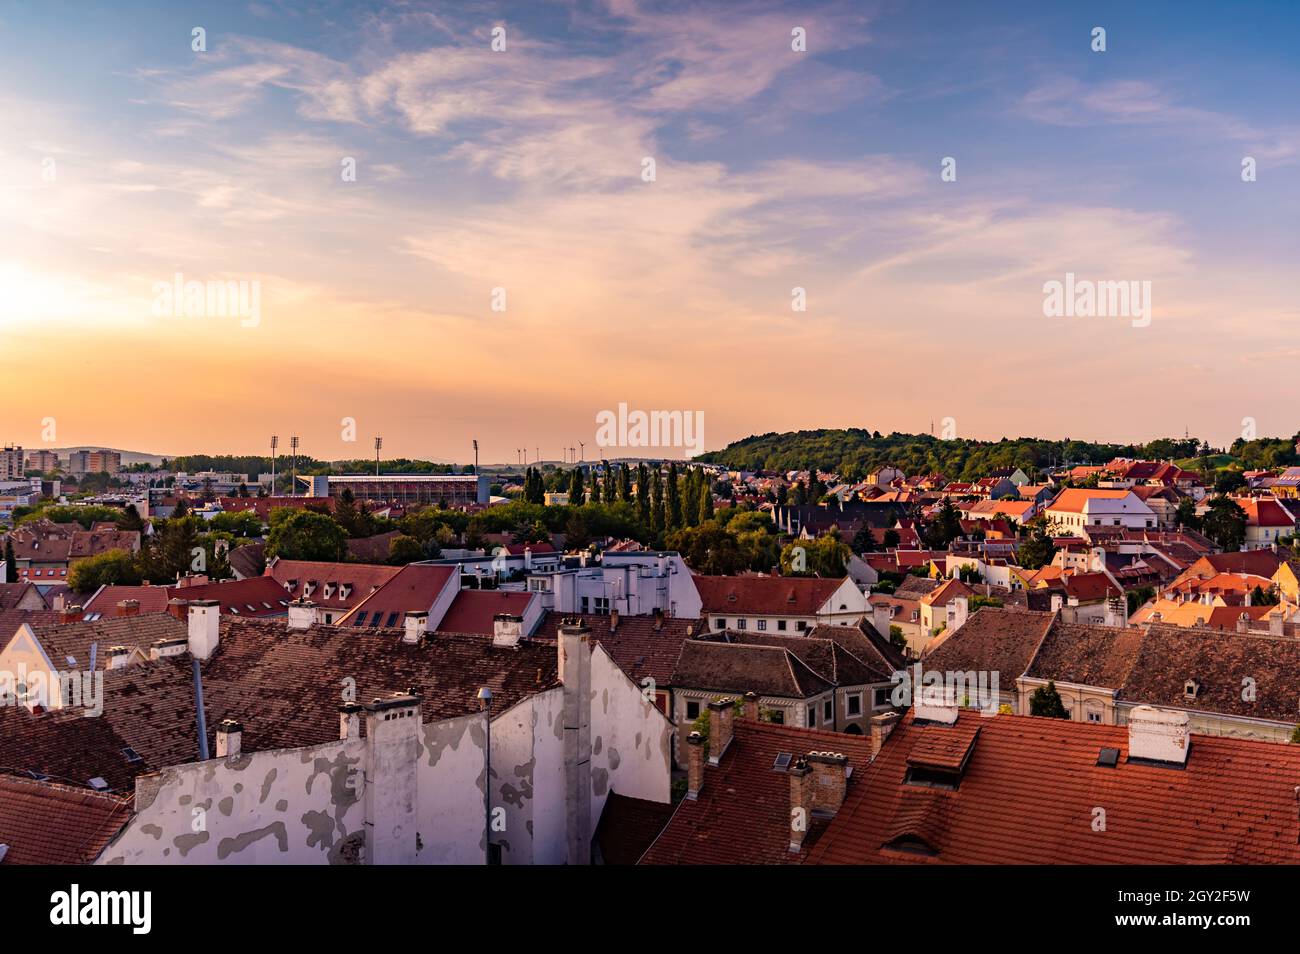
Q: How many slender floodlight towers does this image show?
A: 4